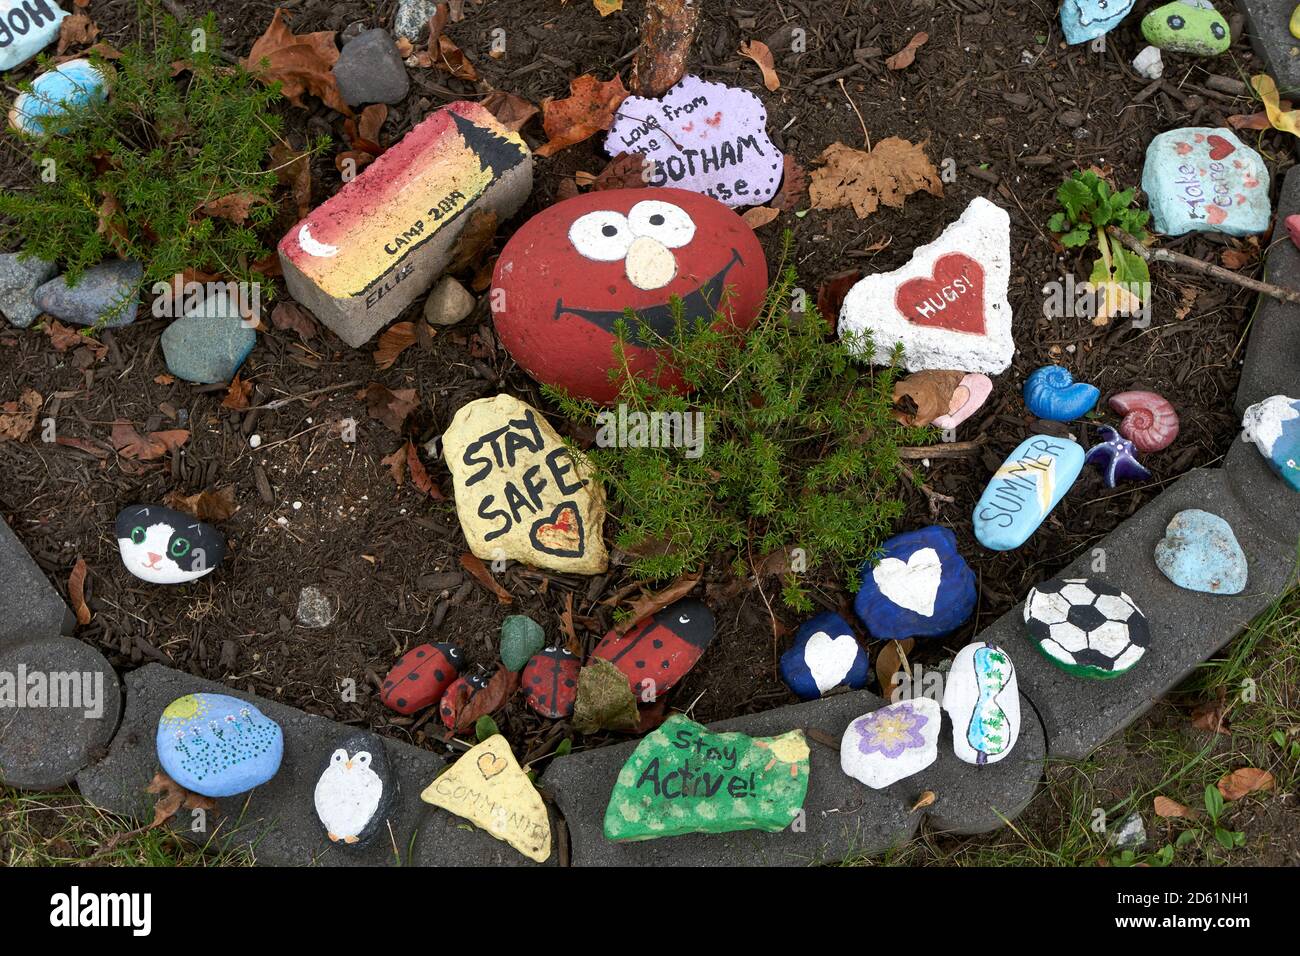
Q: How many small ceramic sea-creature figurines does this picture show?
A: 3